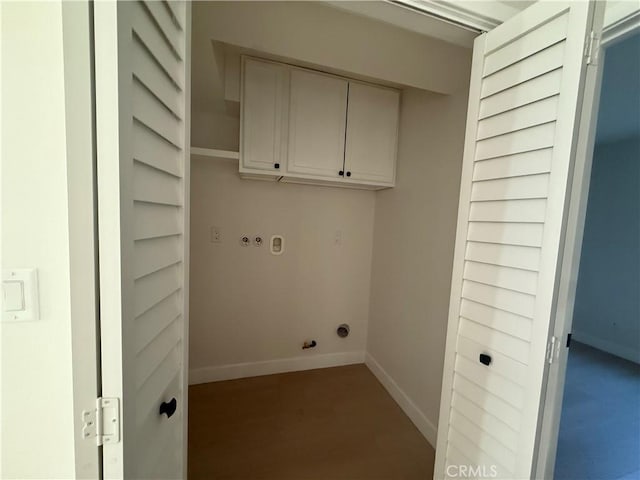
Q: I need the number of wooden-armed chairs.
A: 0